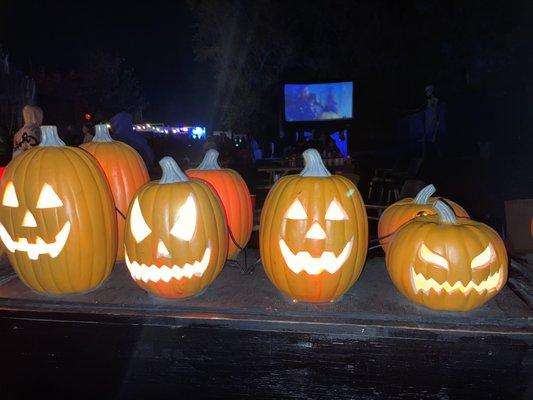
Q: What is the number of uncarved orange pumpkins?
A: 3